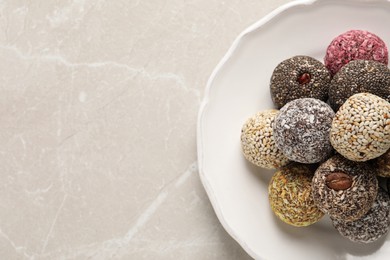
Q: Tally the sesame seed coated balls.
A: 2